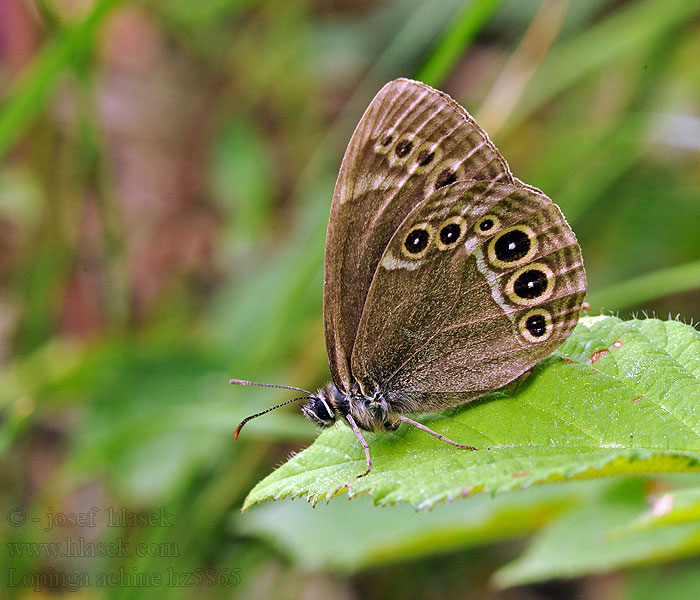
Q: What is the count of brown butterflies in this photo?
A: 1